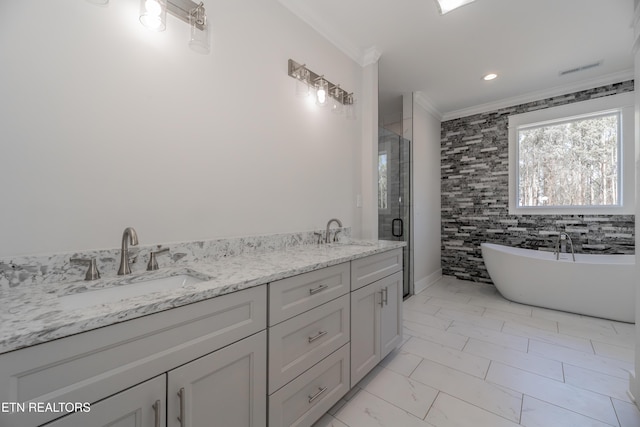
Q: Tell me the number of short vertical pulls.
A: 4